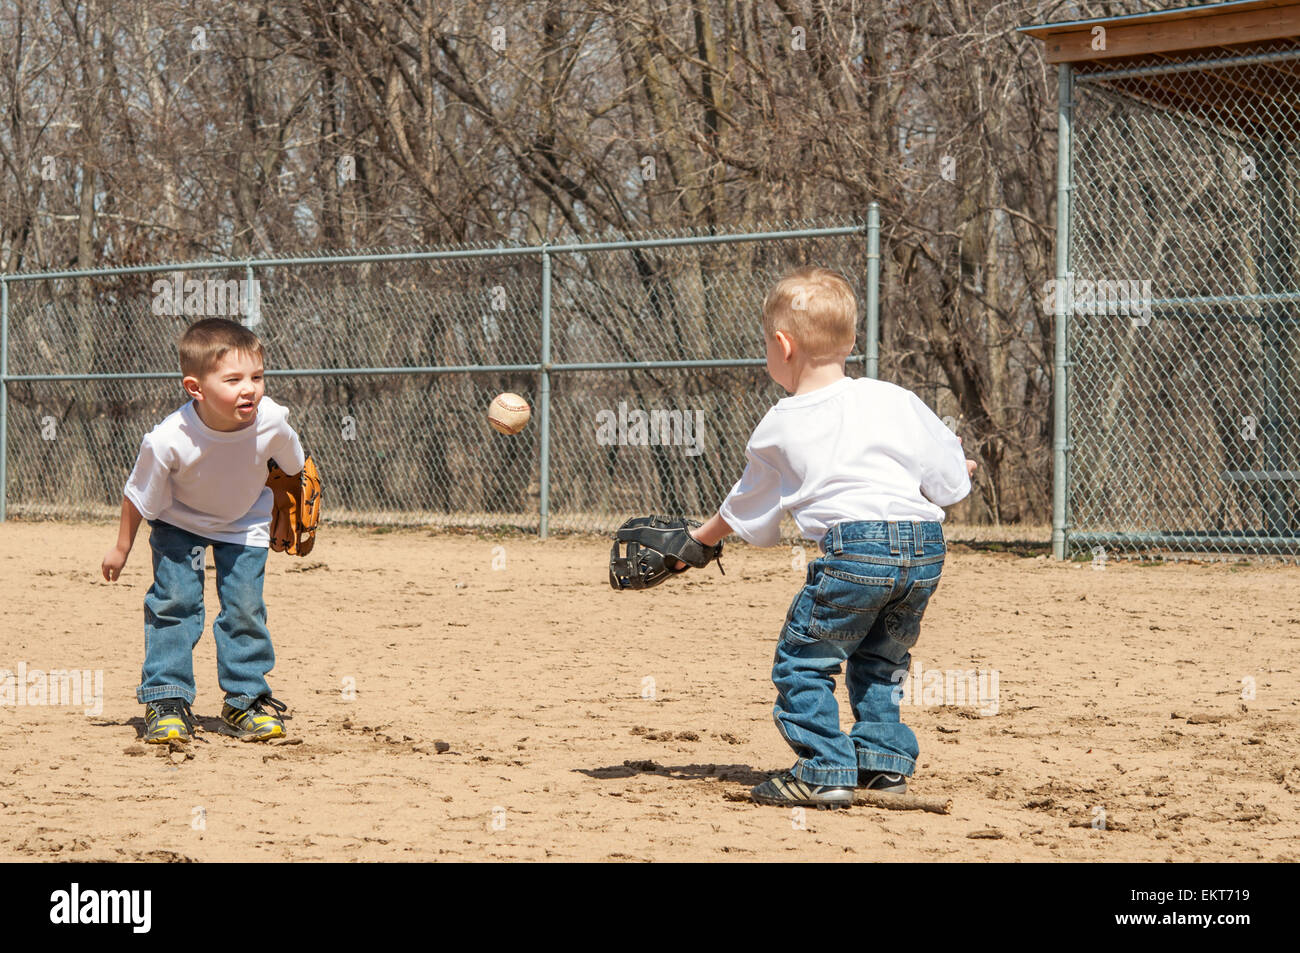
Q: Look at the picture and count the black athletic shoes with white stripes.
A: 2